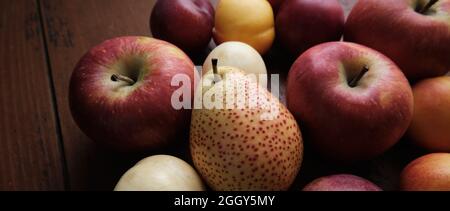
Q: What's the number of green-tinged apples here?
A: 3